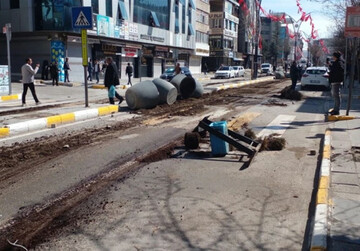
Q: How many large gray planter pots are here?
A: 4